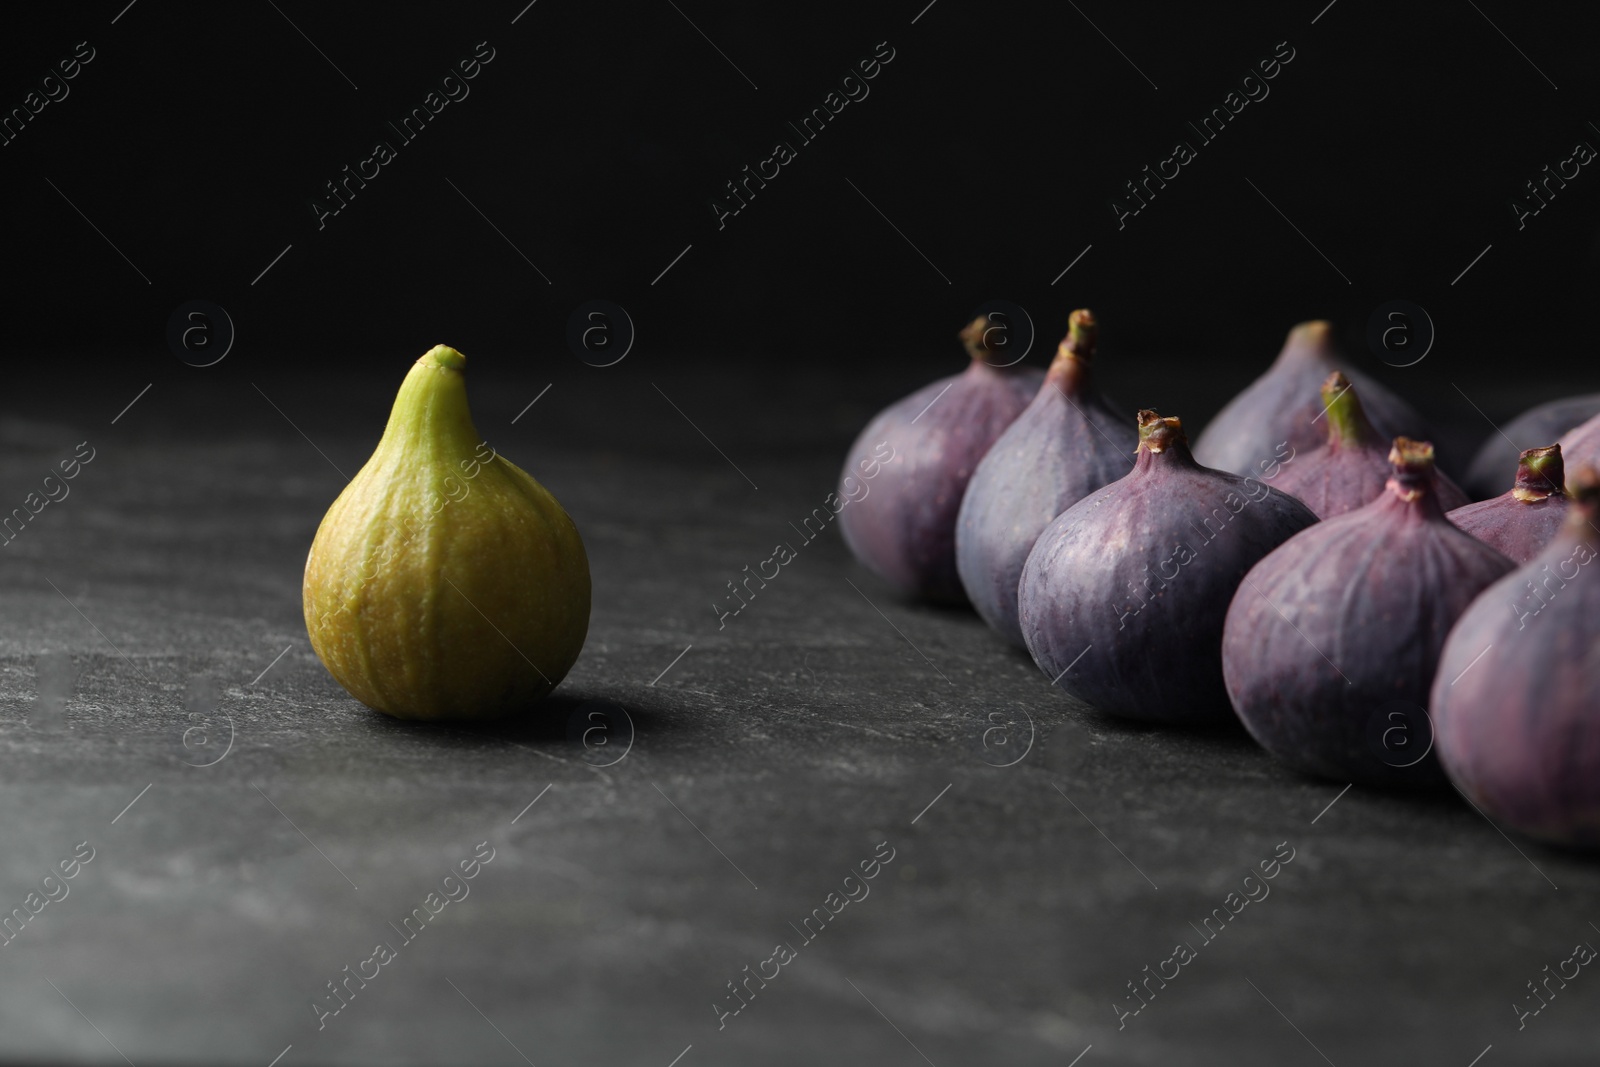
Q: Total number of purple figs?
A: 10